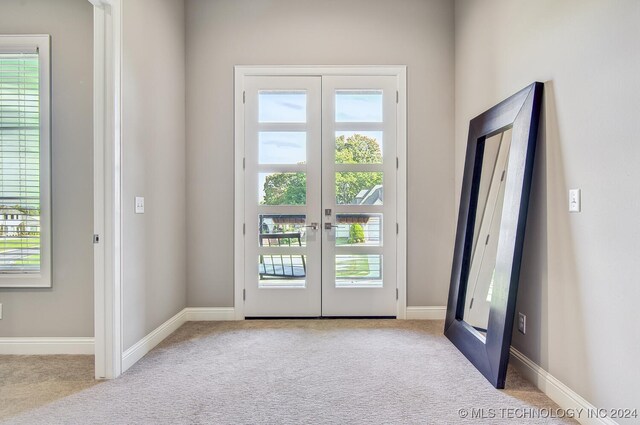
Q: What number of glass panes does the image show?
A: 10